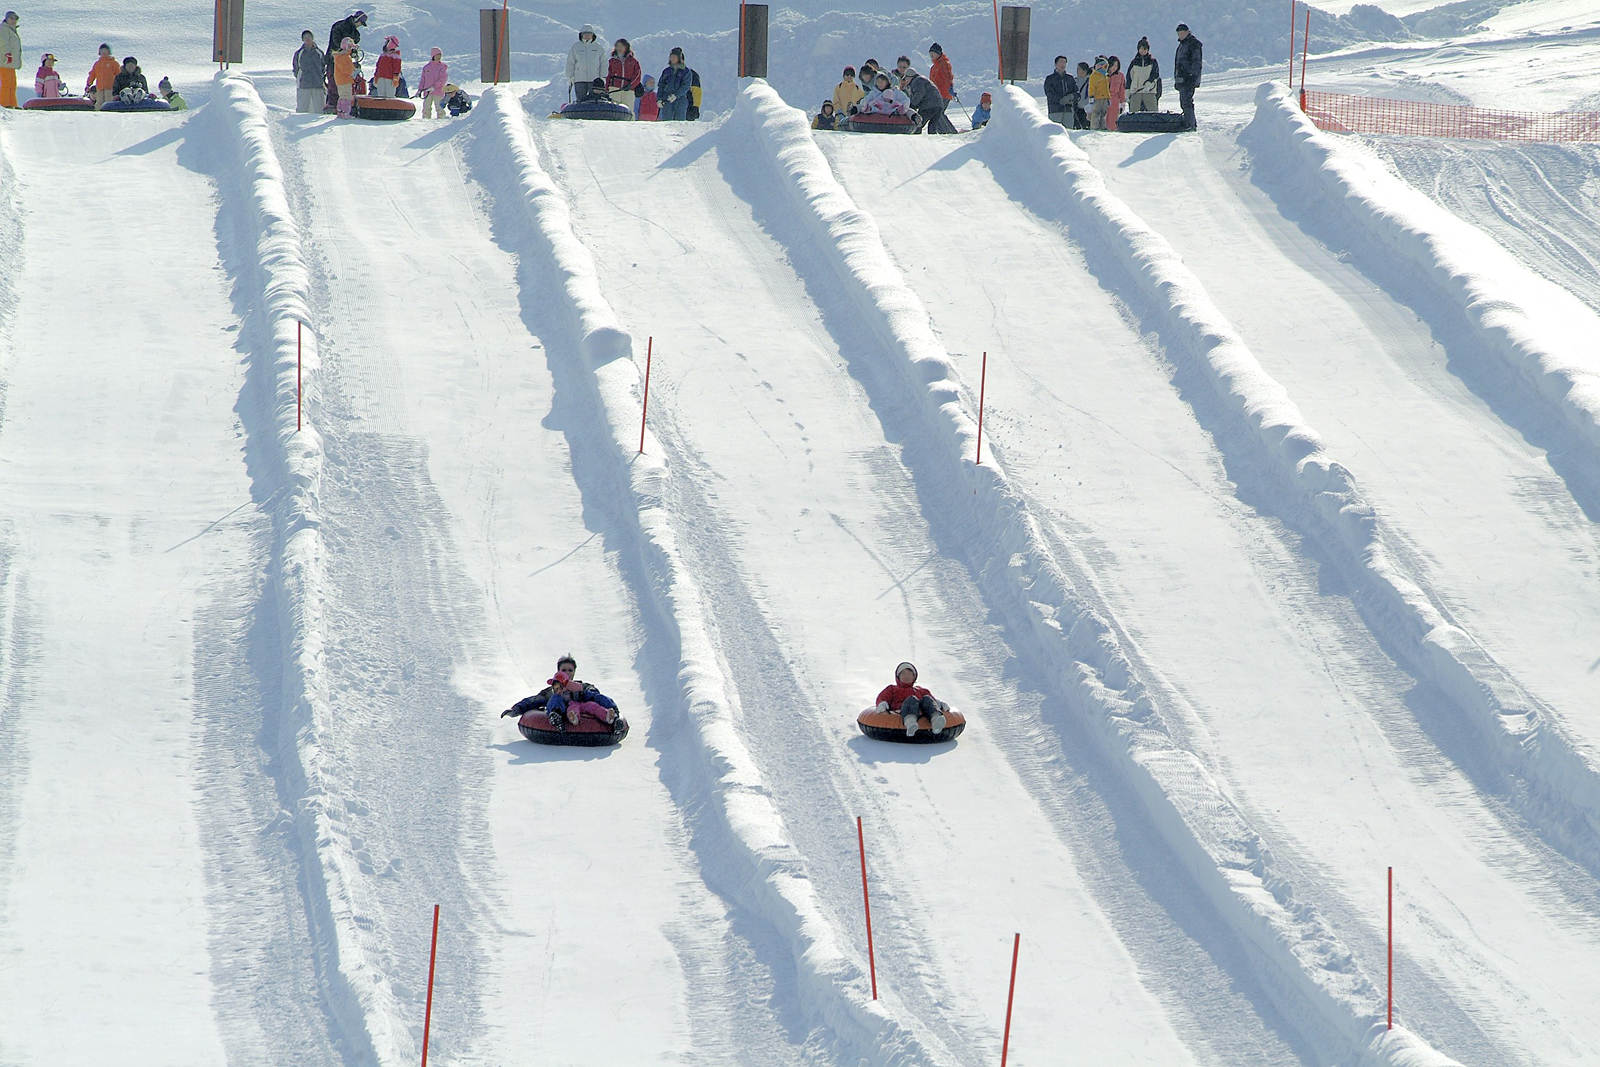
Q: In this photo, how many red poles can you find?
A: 13